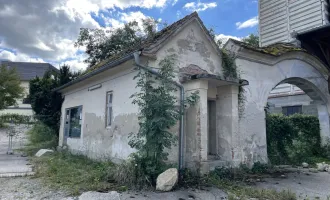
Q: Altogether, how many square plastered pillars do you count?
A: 2